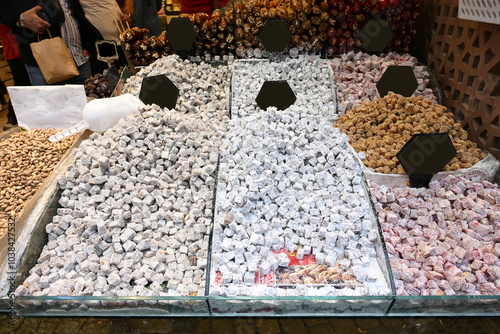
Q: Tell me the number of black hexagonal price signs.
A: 7